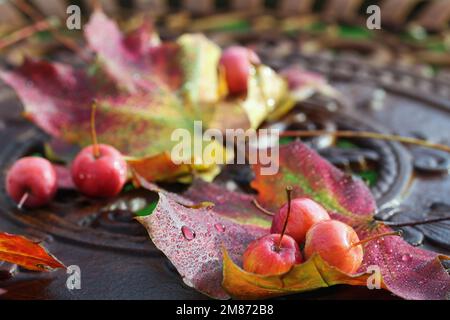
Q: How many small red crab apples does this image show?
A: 6